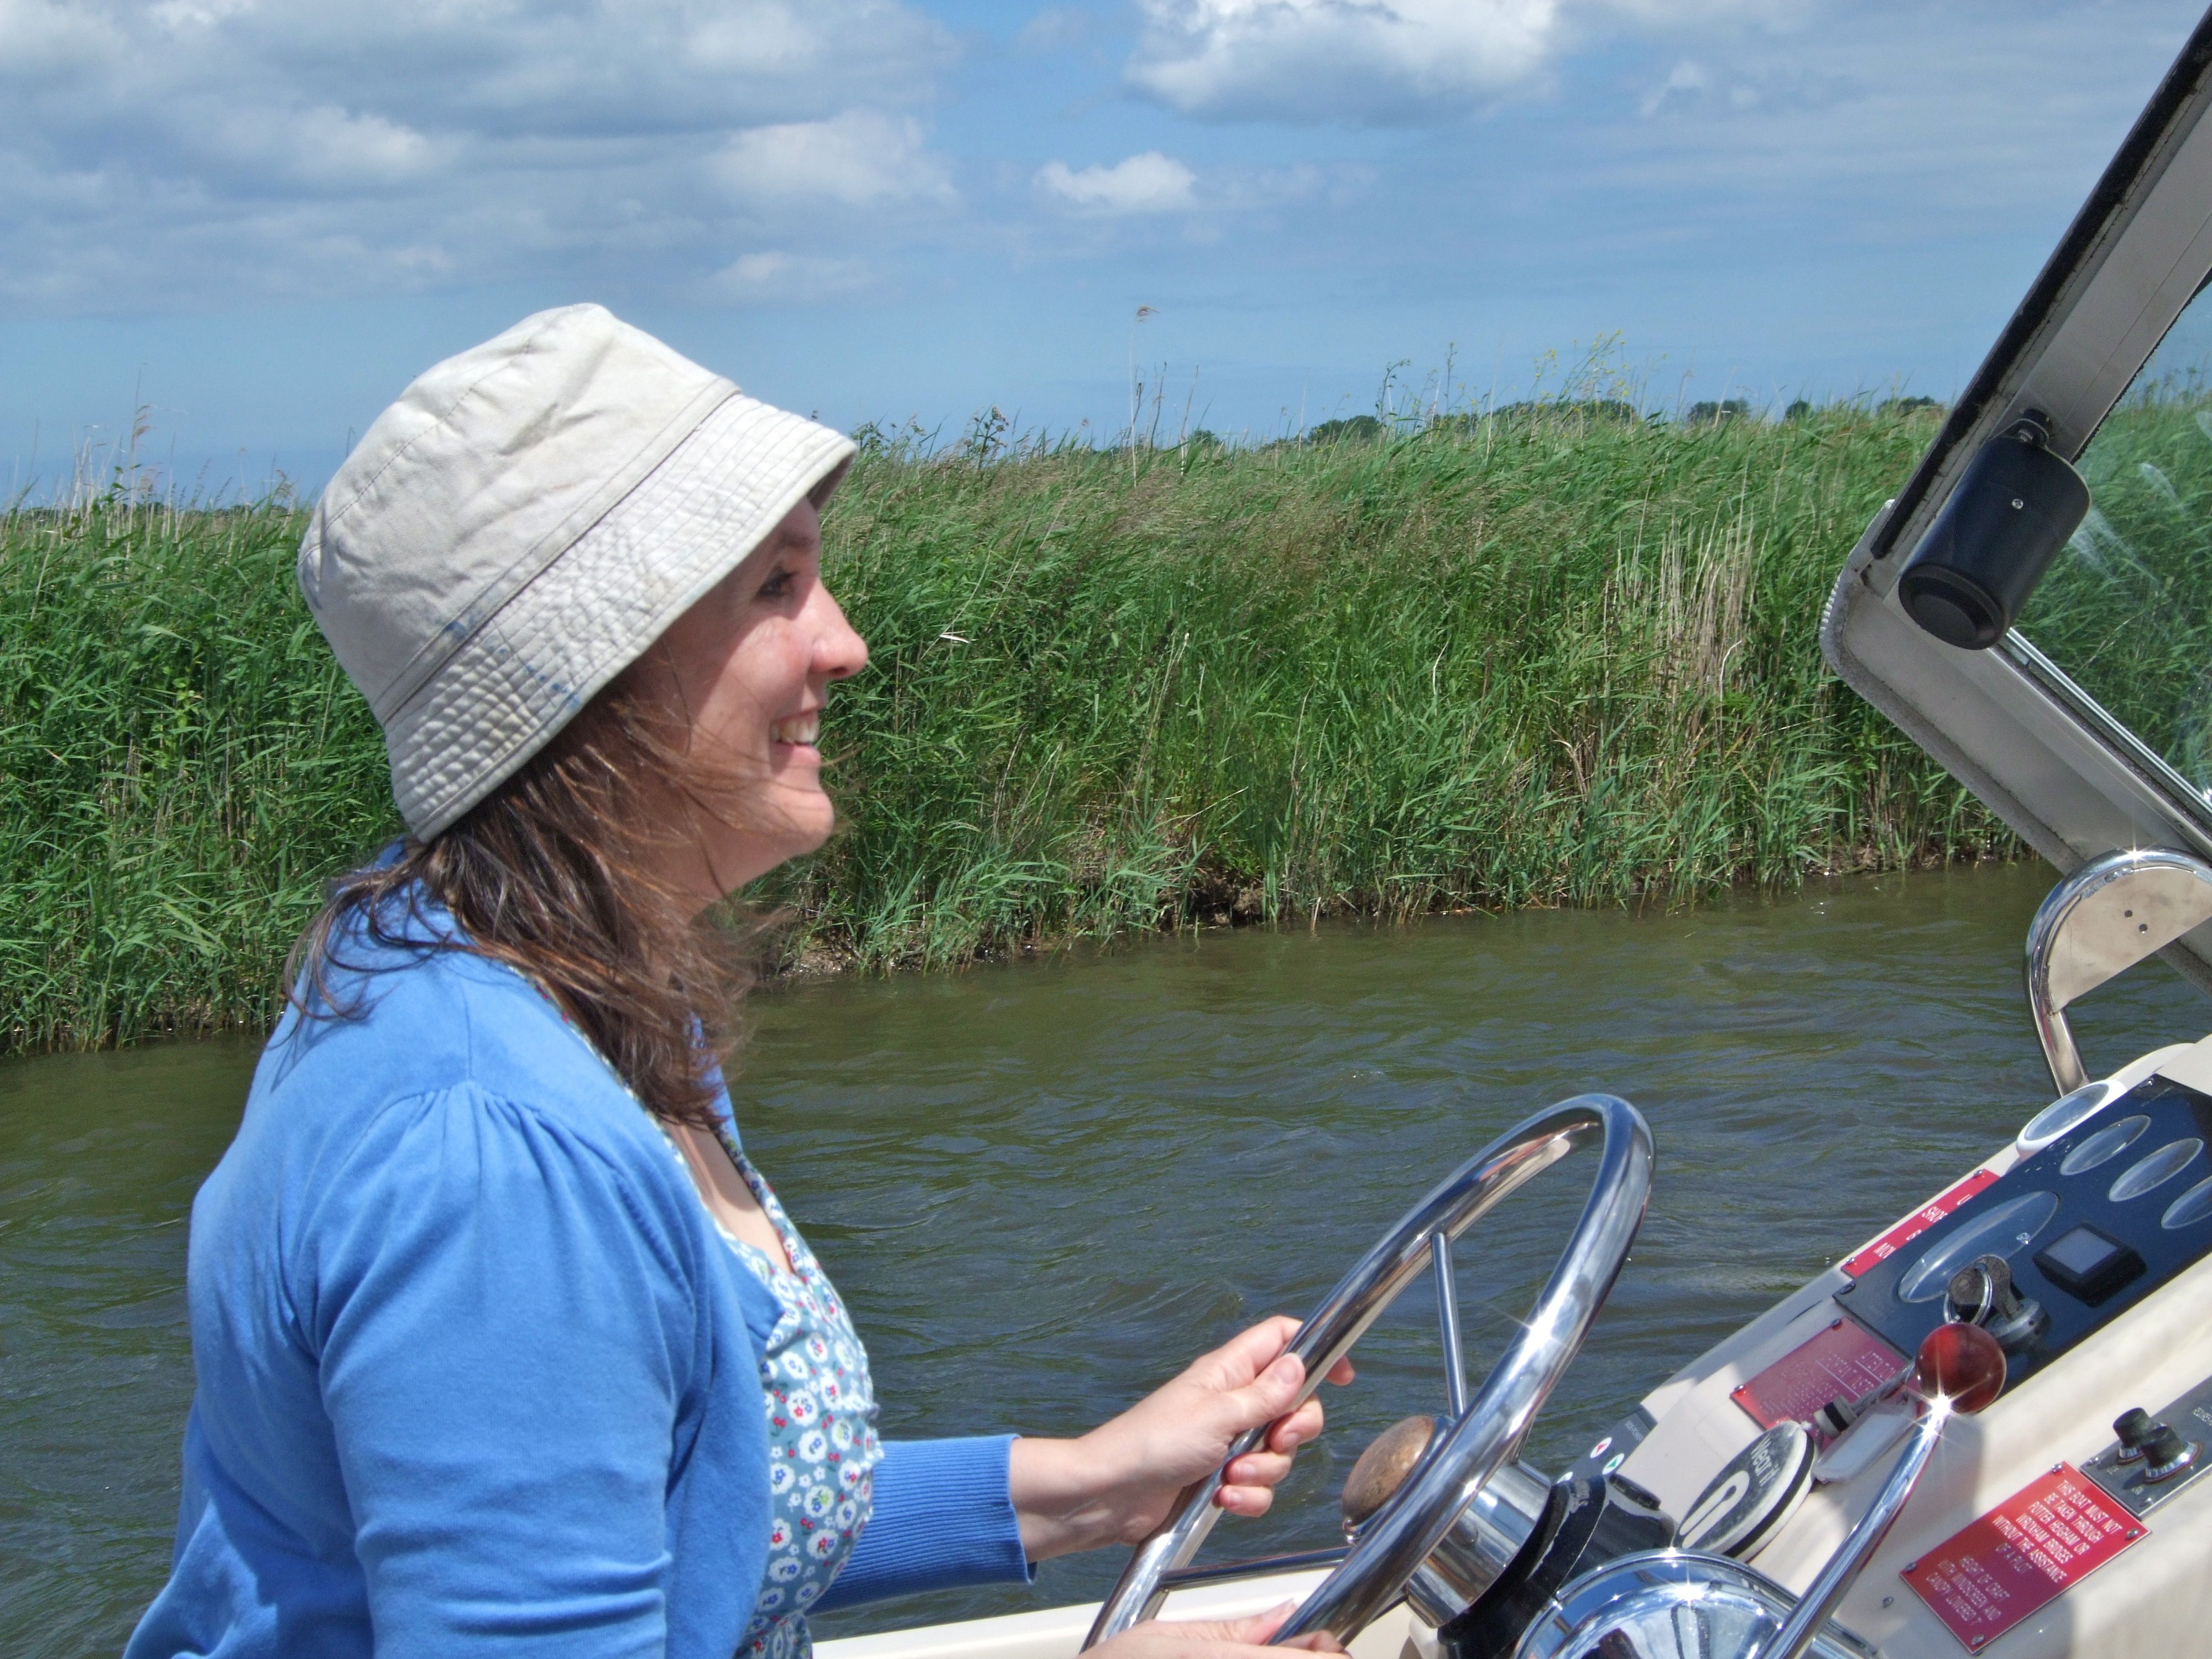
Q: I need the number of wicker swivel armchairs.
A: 0